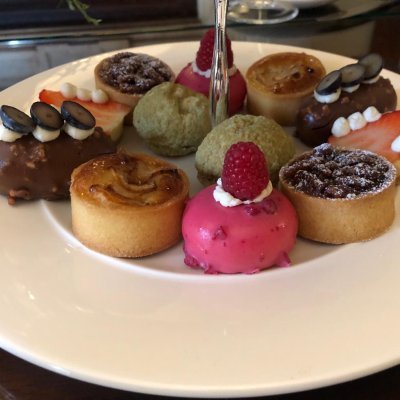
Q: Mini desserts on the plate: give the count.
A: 12